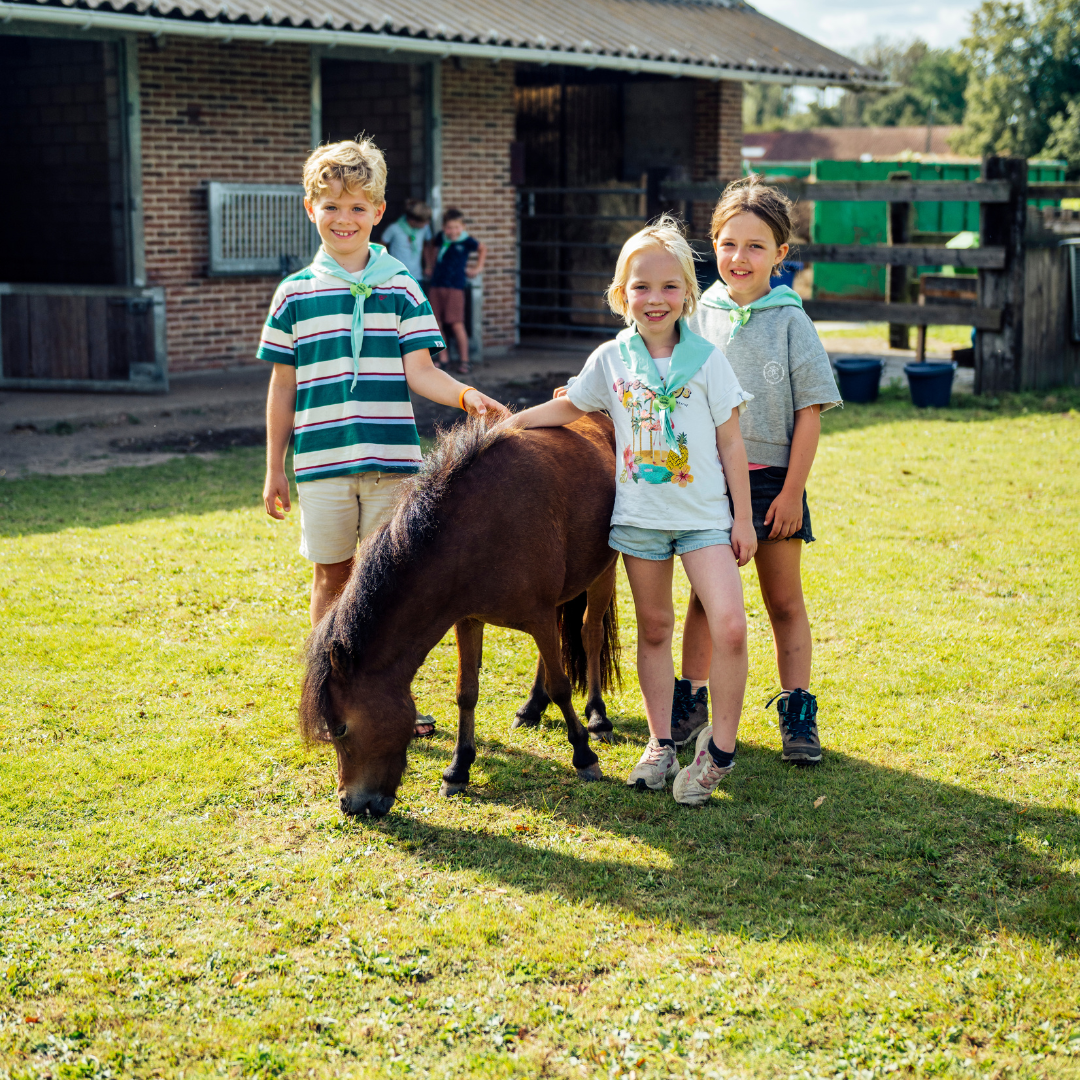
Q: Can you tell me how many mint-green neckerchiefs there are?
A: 5